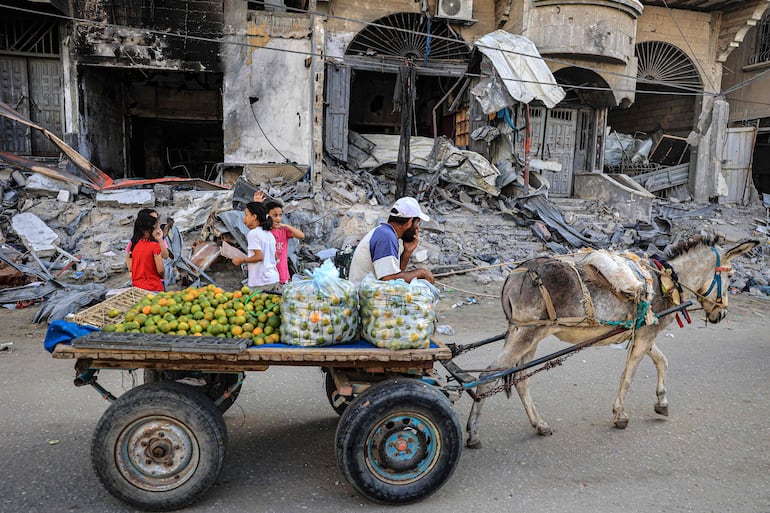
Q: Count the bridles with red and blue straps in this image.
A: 1